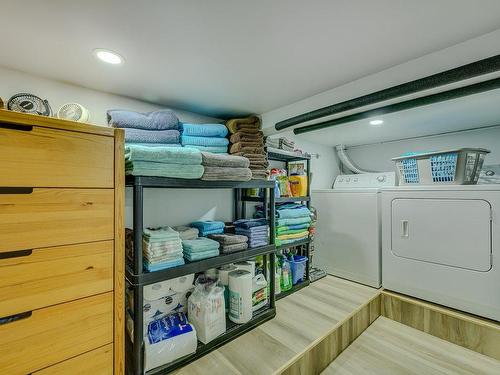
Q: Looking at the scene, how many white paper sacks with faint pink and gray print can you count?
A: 1